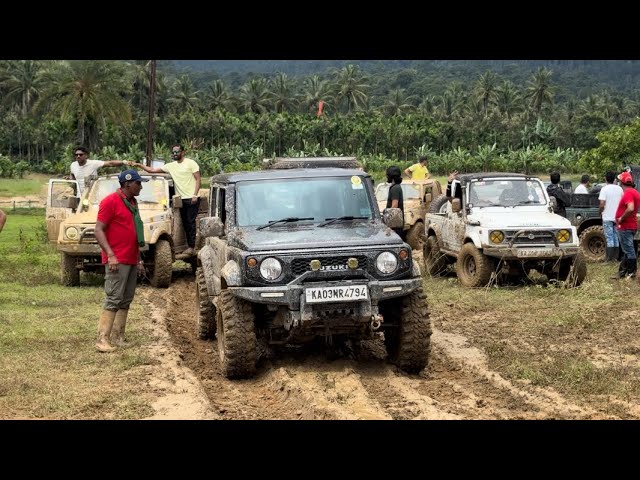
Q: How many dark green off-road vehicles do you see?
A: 1